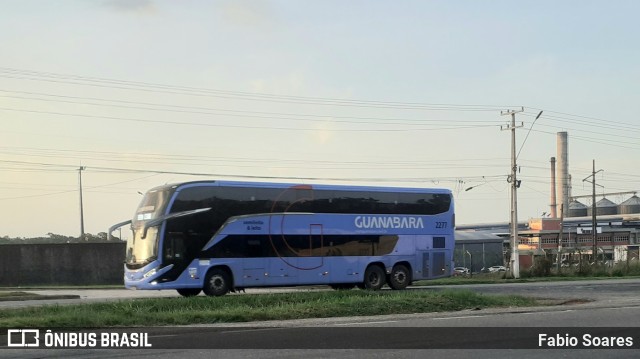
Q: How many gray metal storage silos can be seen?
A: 3